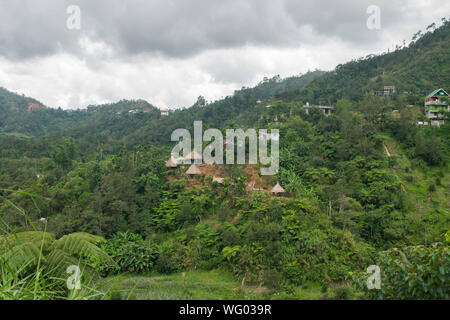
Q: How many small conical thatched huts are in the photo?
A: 4